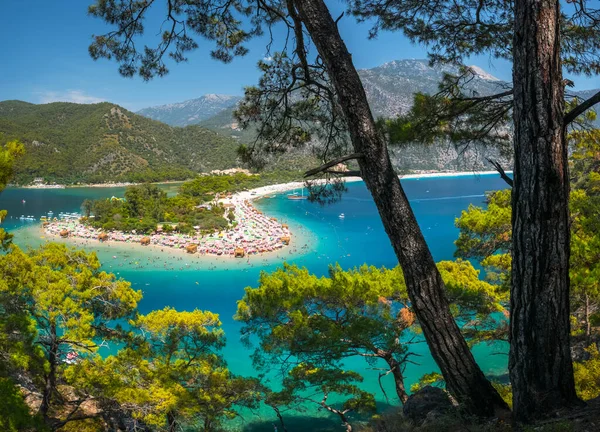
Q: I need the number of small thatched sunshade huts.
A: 13